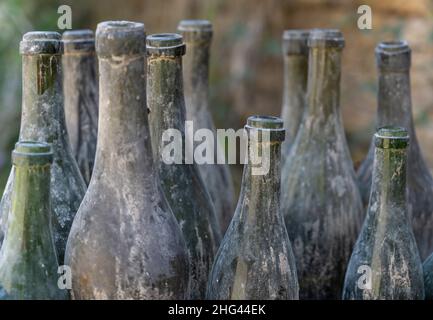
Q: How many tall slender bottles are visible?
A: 11